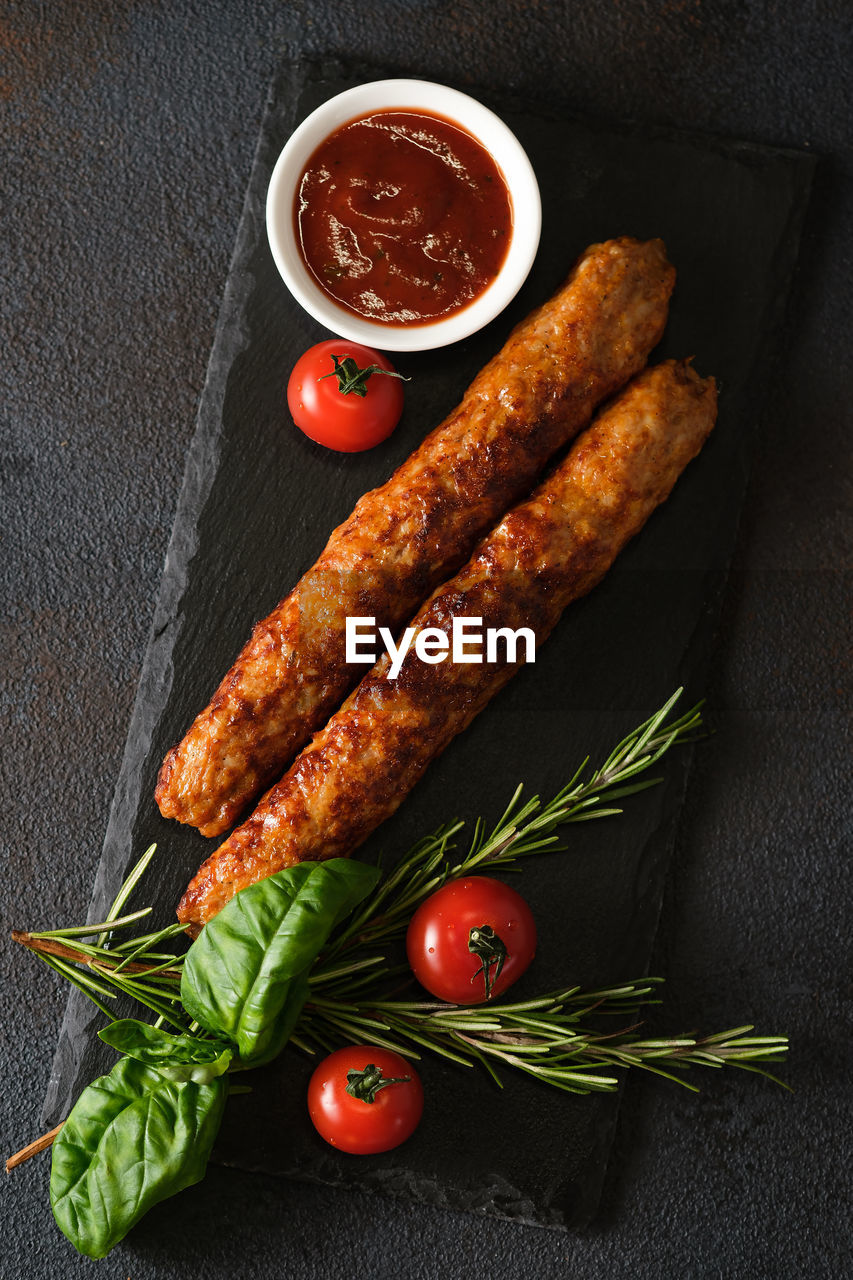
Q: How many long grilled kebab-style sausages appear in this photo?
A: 2